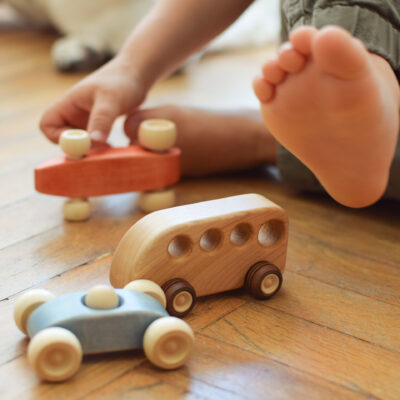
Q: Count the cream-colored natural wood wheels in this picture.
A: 8